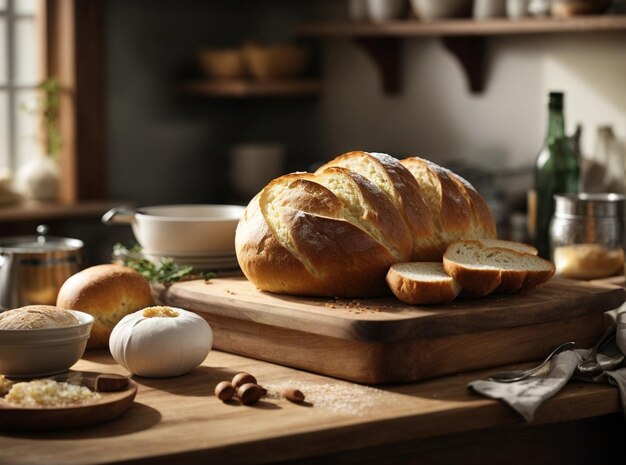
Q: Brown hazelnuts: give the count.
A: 4